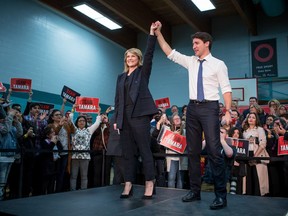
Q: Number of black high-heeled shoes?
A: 2